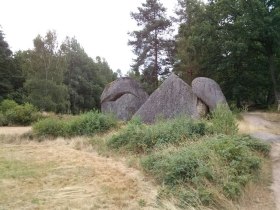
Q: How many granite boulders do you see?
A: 3